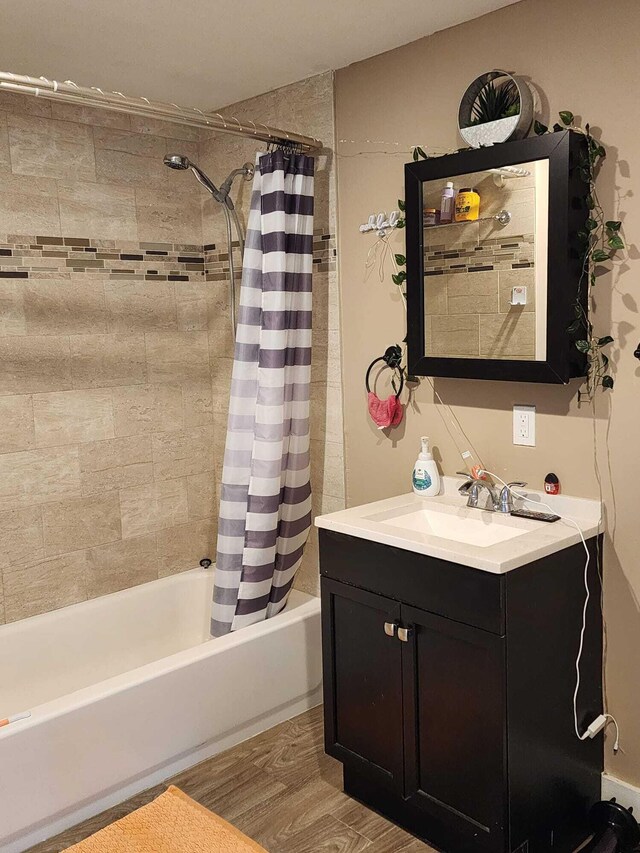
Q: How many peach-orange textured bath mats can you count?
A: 1